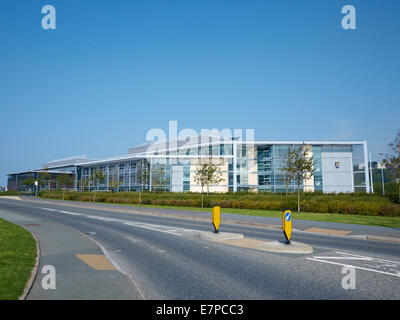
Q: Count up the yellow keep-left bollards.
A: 2